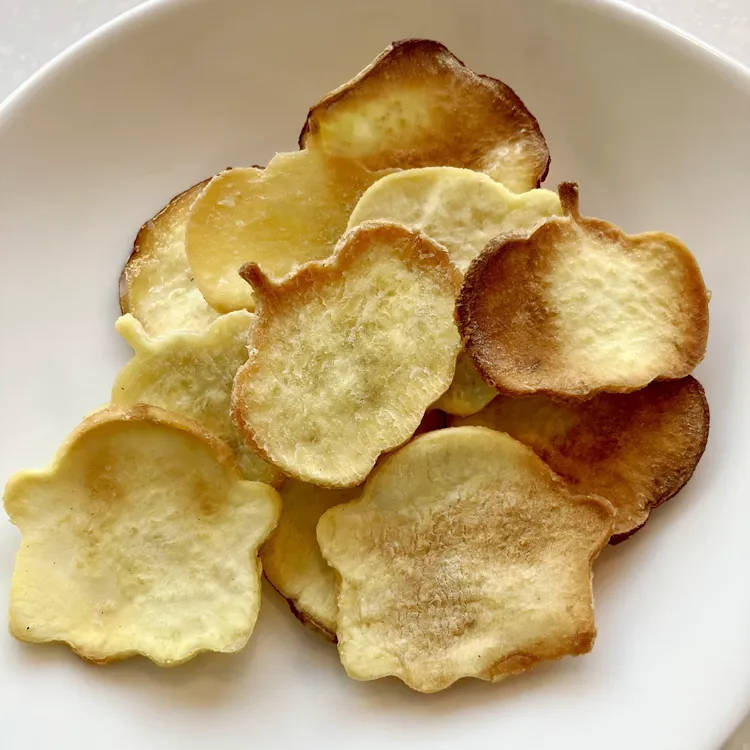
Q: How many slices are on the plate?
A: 11